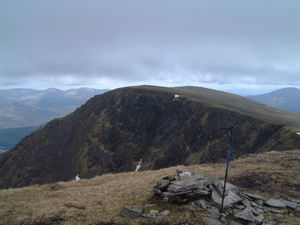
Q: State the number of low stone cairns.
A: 1